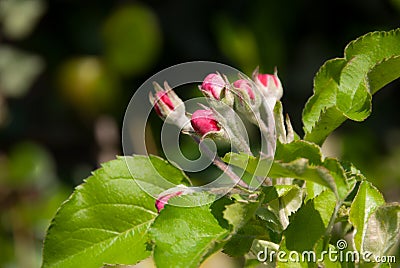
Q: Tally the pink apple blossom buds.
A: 6